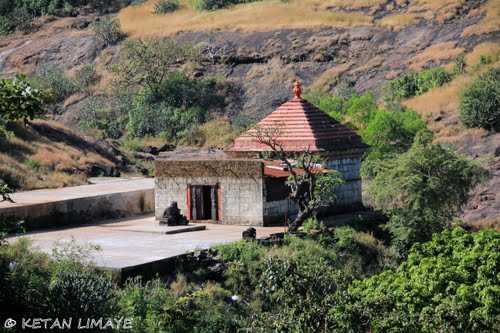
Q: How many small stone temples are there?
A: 1